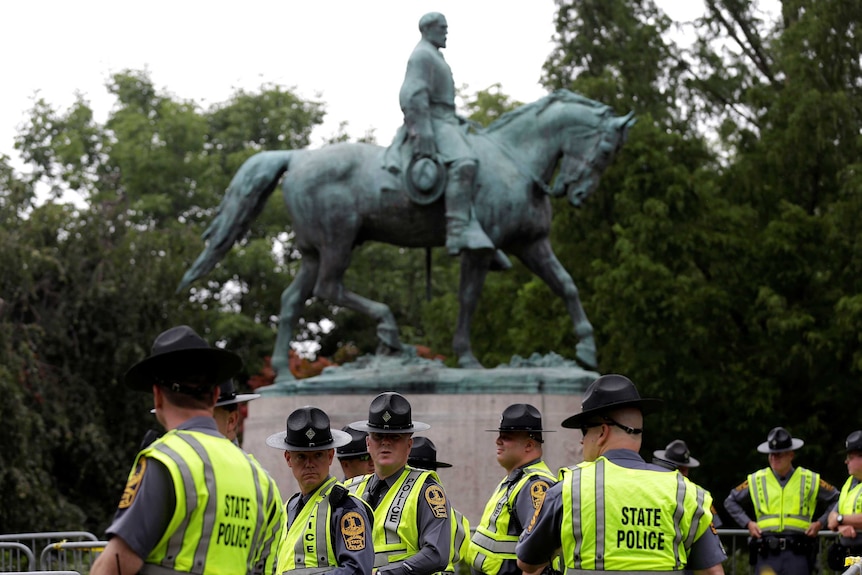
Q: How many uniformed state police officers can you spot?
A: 11